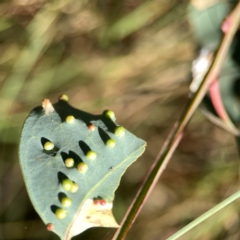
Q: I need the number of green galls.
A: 13